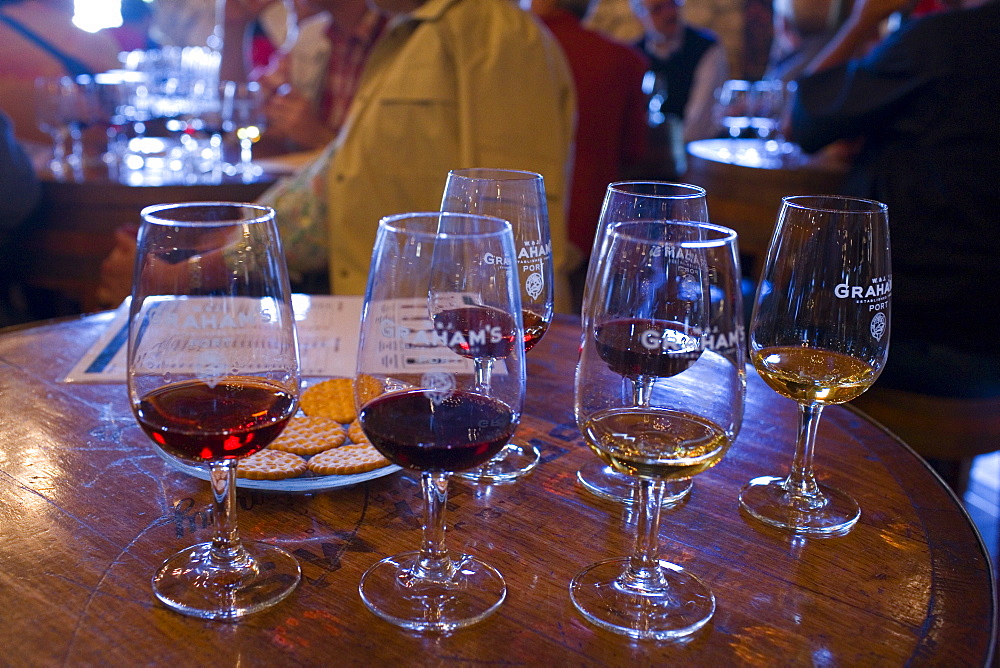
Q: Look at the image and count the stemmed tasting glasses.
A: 6